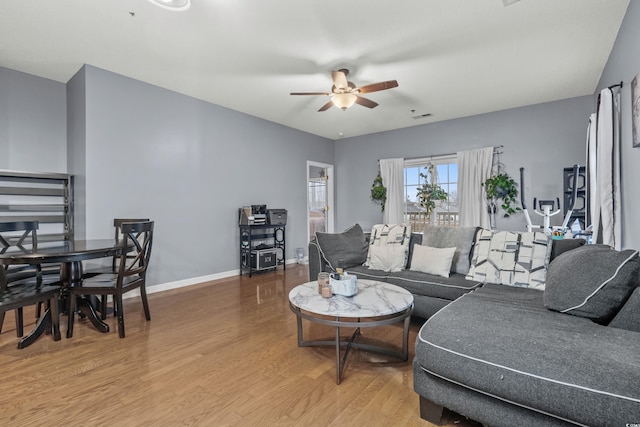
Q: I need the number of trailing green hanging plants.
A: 3